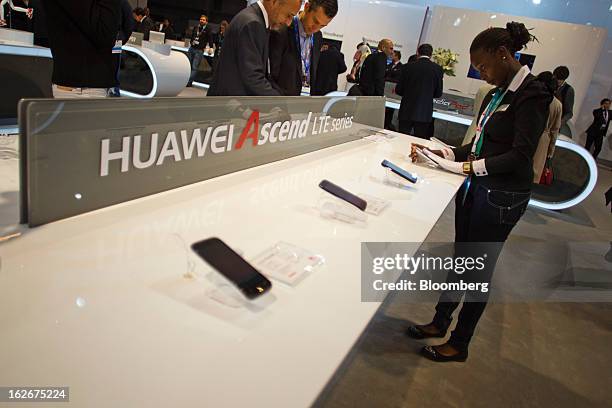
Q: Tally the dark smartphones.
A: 3